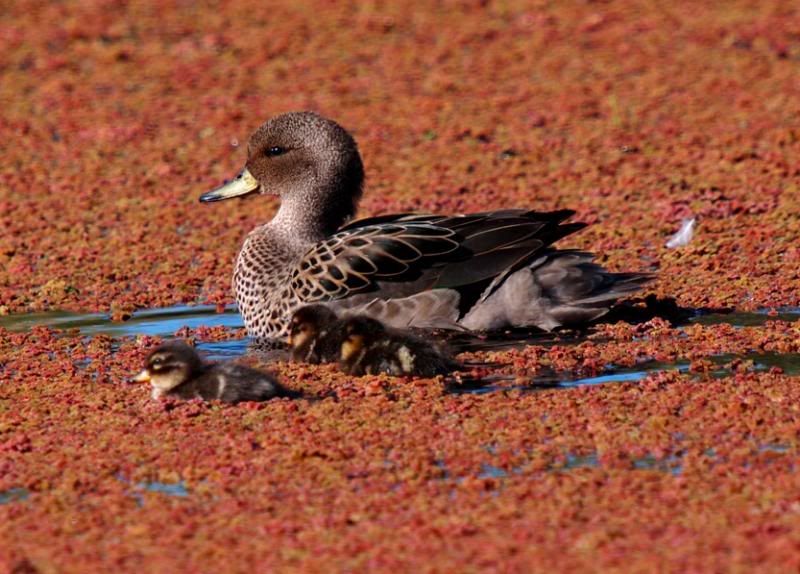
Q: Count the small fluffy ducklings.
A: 3